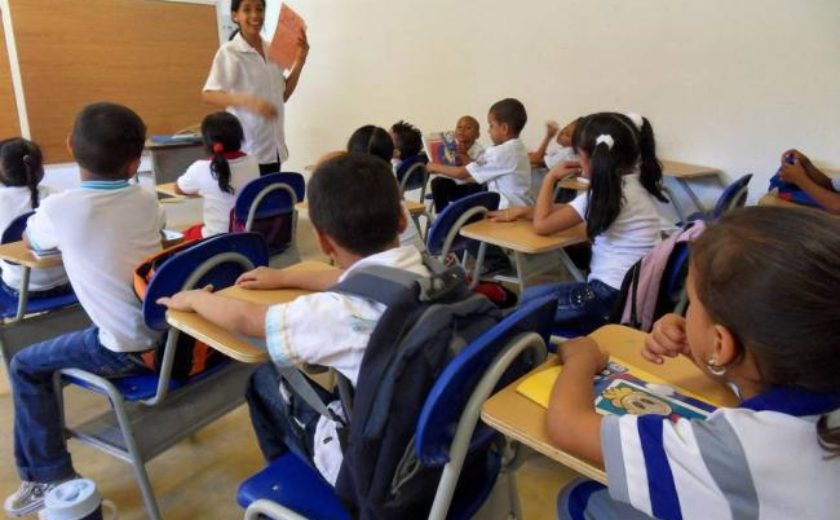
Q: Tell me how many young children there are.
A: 12